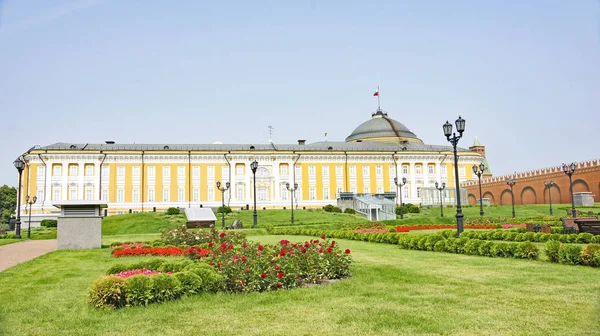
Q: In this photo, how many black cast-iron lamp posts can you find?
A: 12